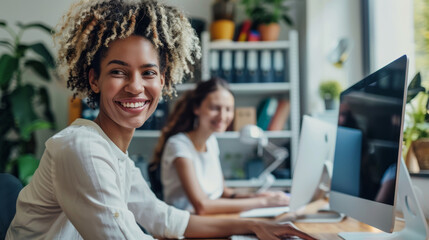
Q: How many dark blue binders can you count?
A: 6